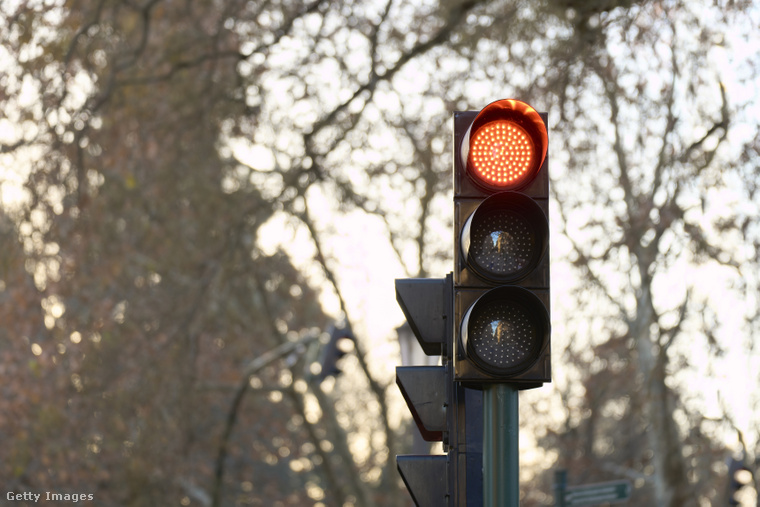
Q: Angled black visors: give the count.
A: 3